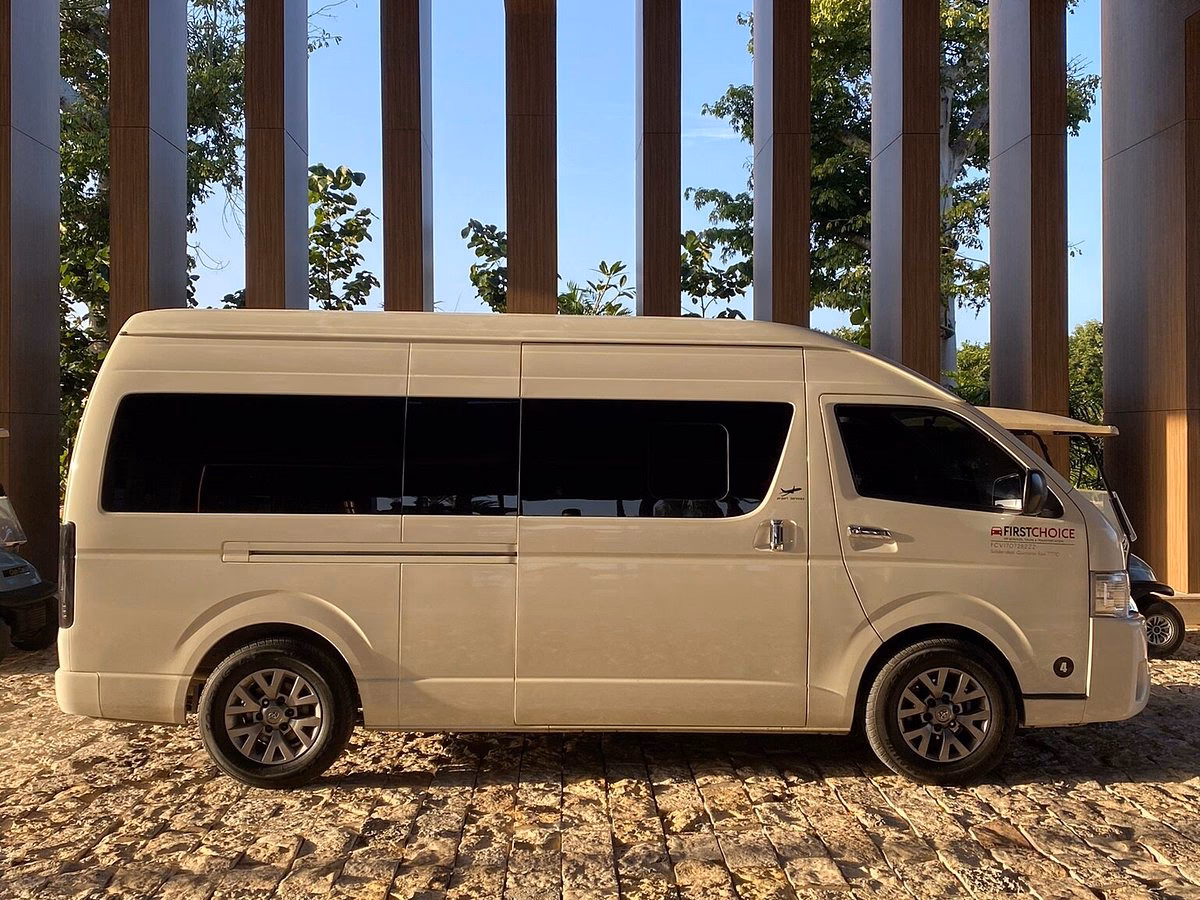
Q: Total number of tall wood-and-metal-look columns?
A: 10